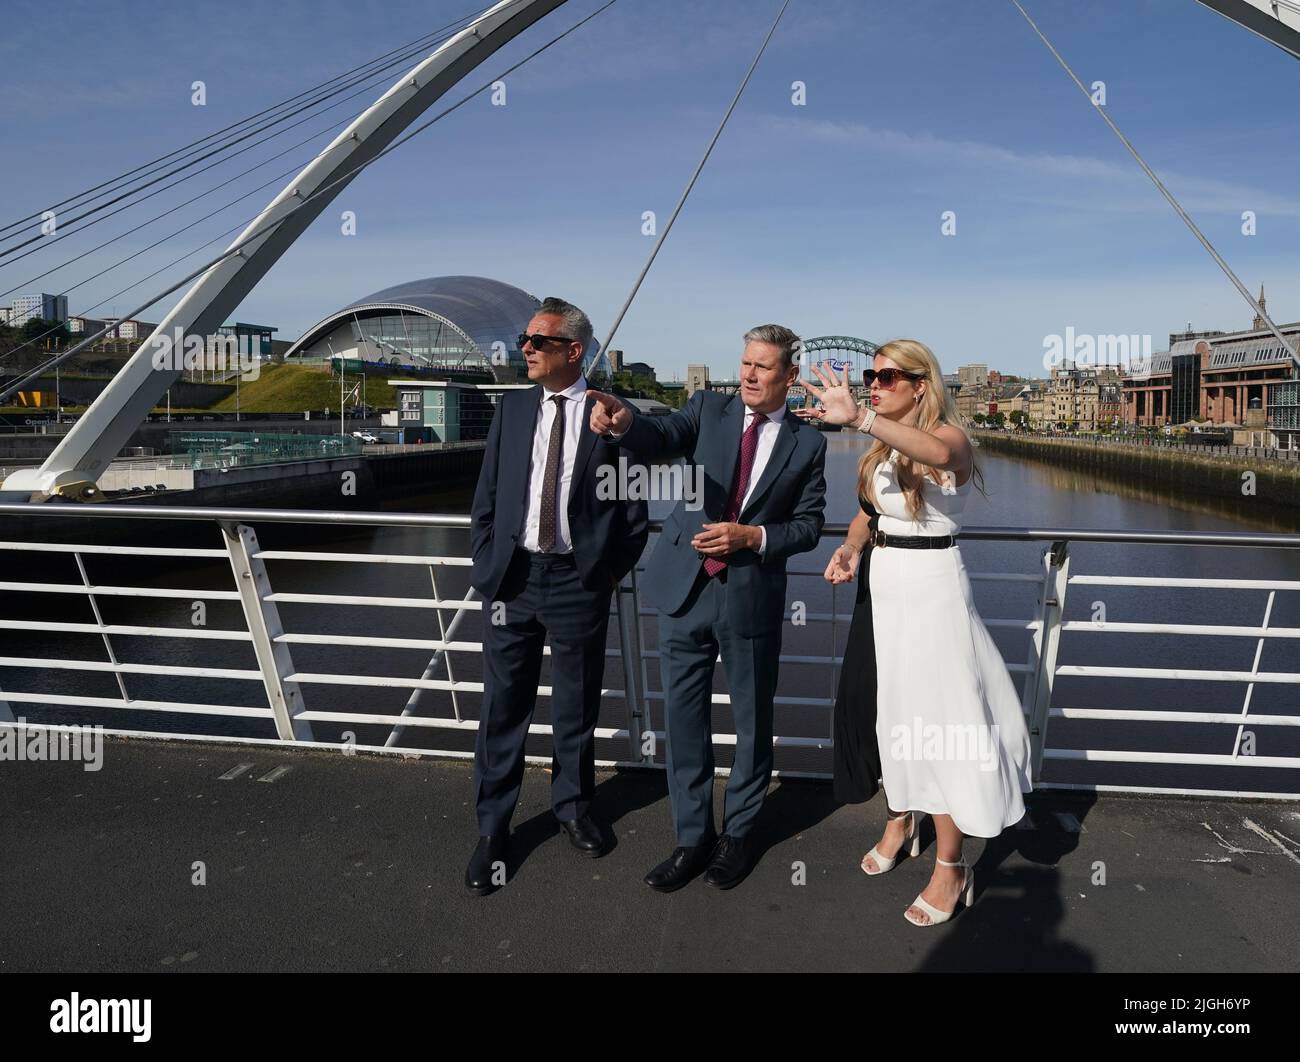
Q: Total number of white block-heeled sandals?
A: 2